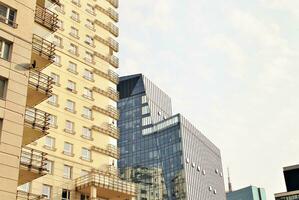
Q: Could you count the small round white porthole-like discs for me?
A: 10